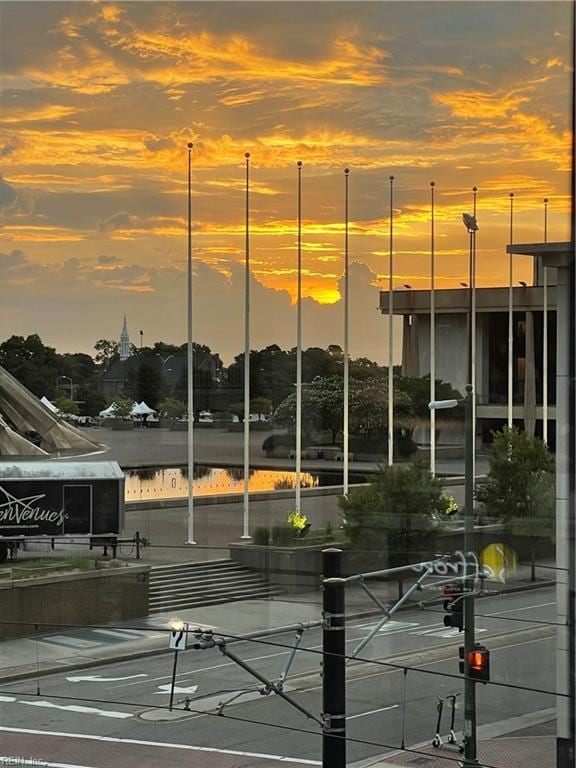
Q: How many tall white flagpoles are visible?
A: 9